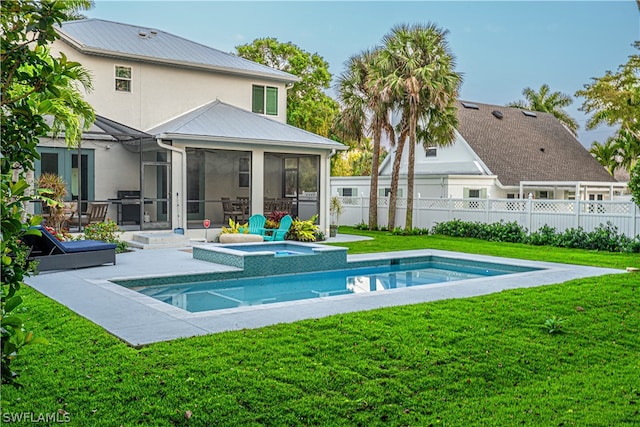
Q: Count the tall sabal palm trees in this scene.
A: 3